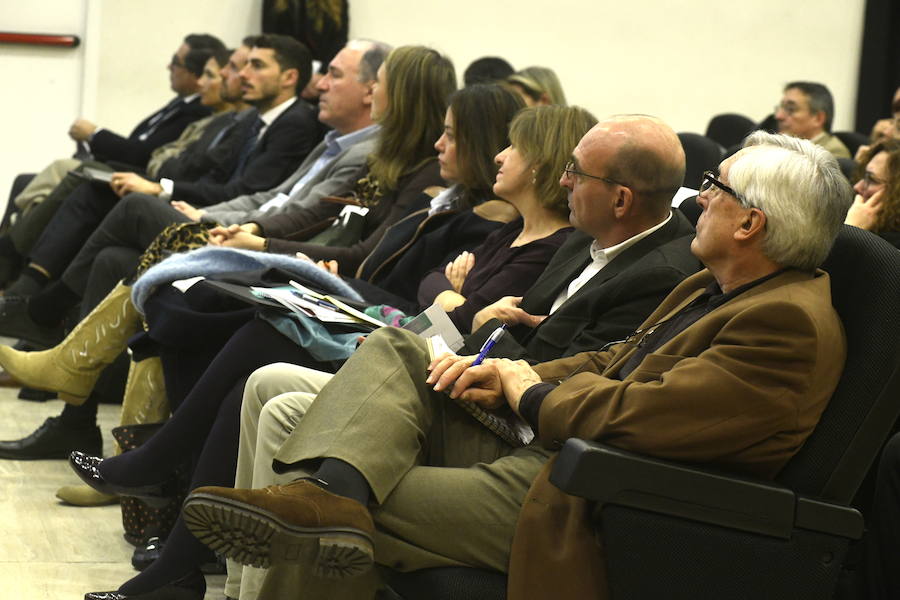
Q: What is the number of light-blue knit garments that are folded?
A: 1